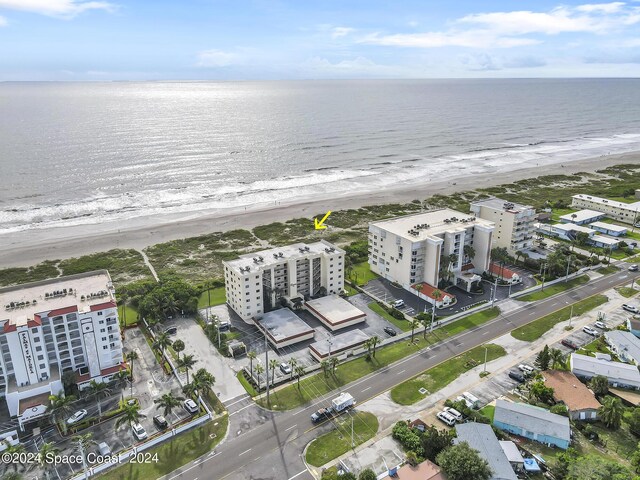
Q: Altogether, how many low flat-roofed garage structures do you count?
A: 3